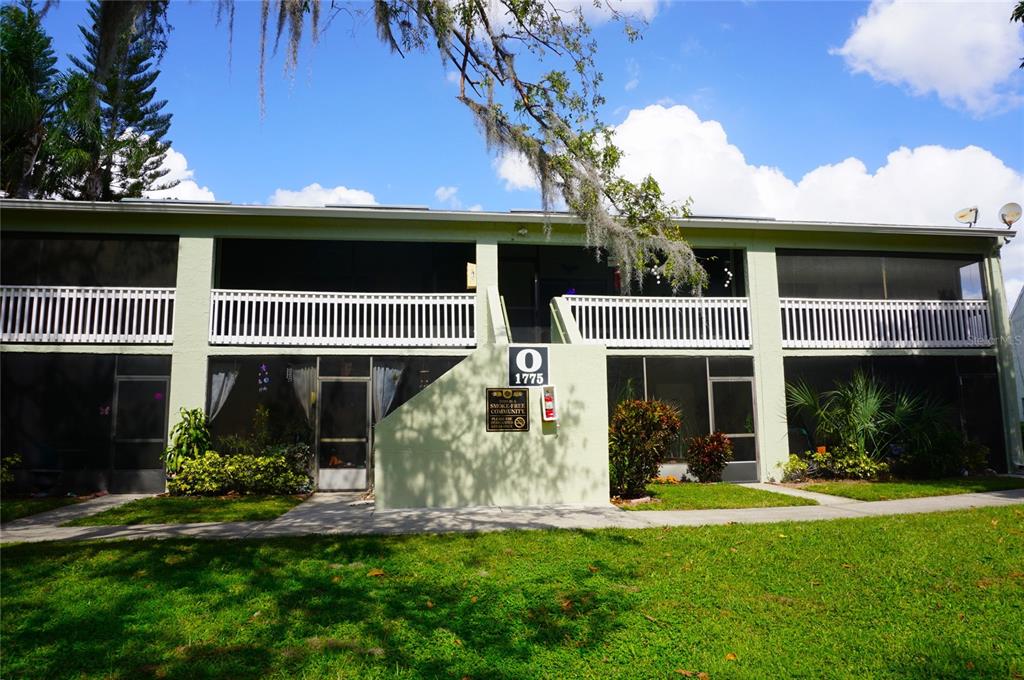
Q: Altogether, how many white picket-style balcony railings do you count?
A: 4